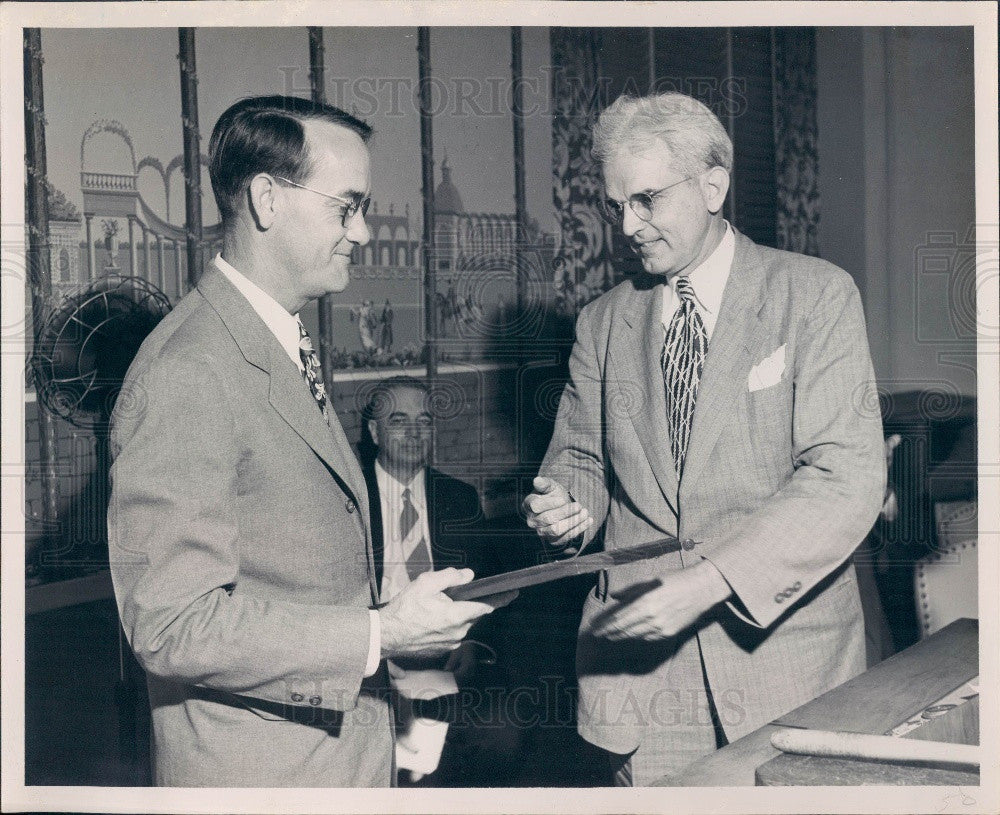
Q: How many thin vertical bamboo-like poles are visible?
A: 5